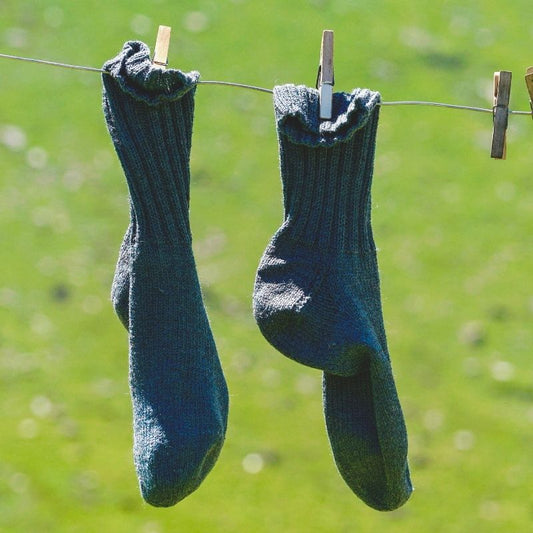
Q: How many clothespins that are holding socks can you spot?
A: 2